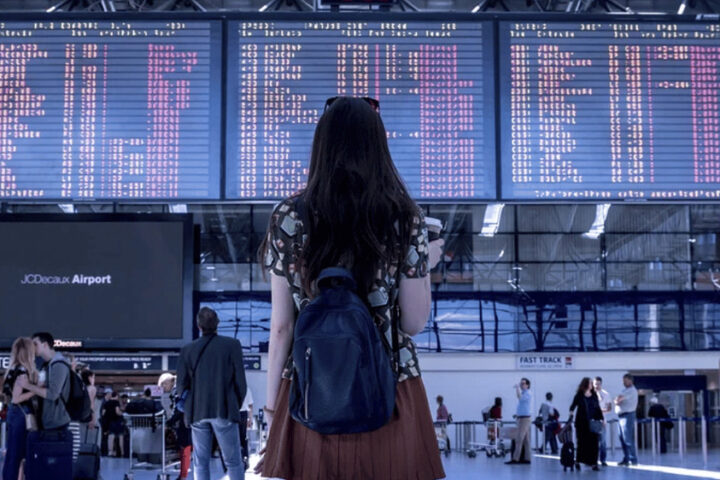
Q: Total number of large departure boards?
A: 3